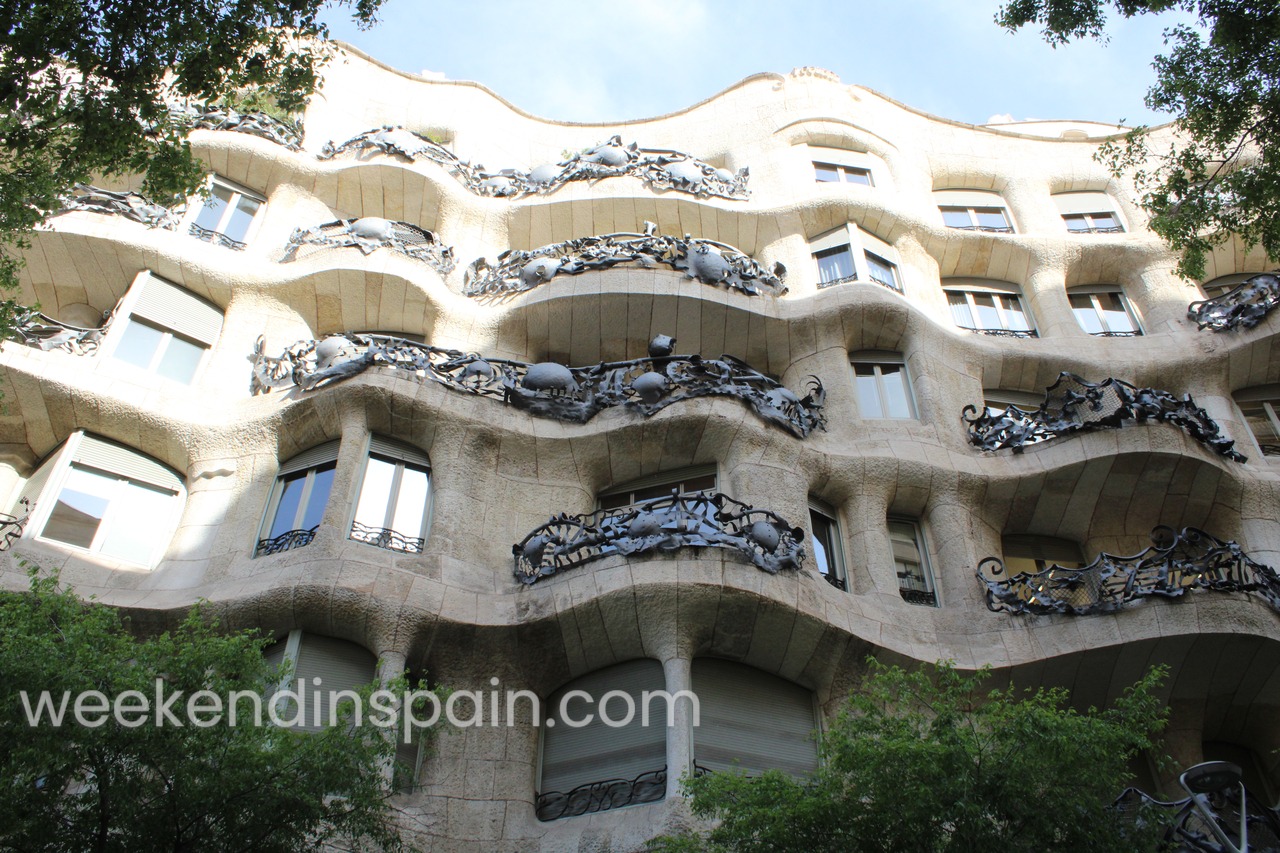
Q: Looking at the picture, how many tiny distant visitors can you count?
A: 0